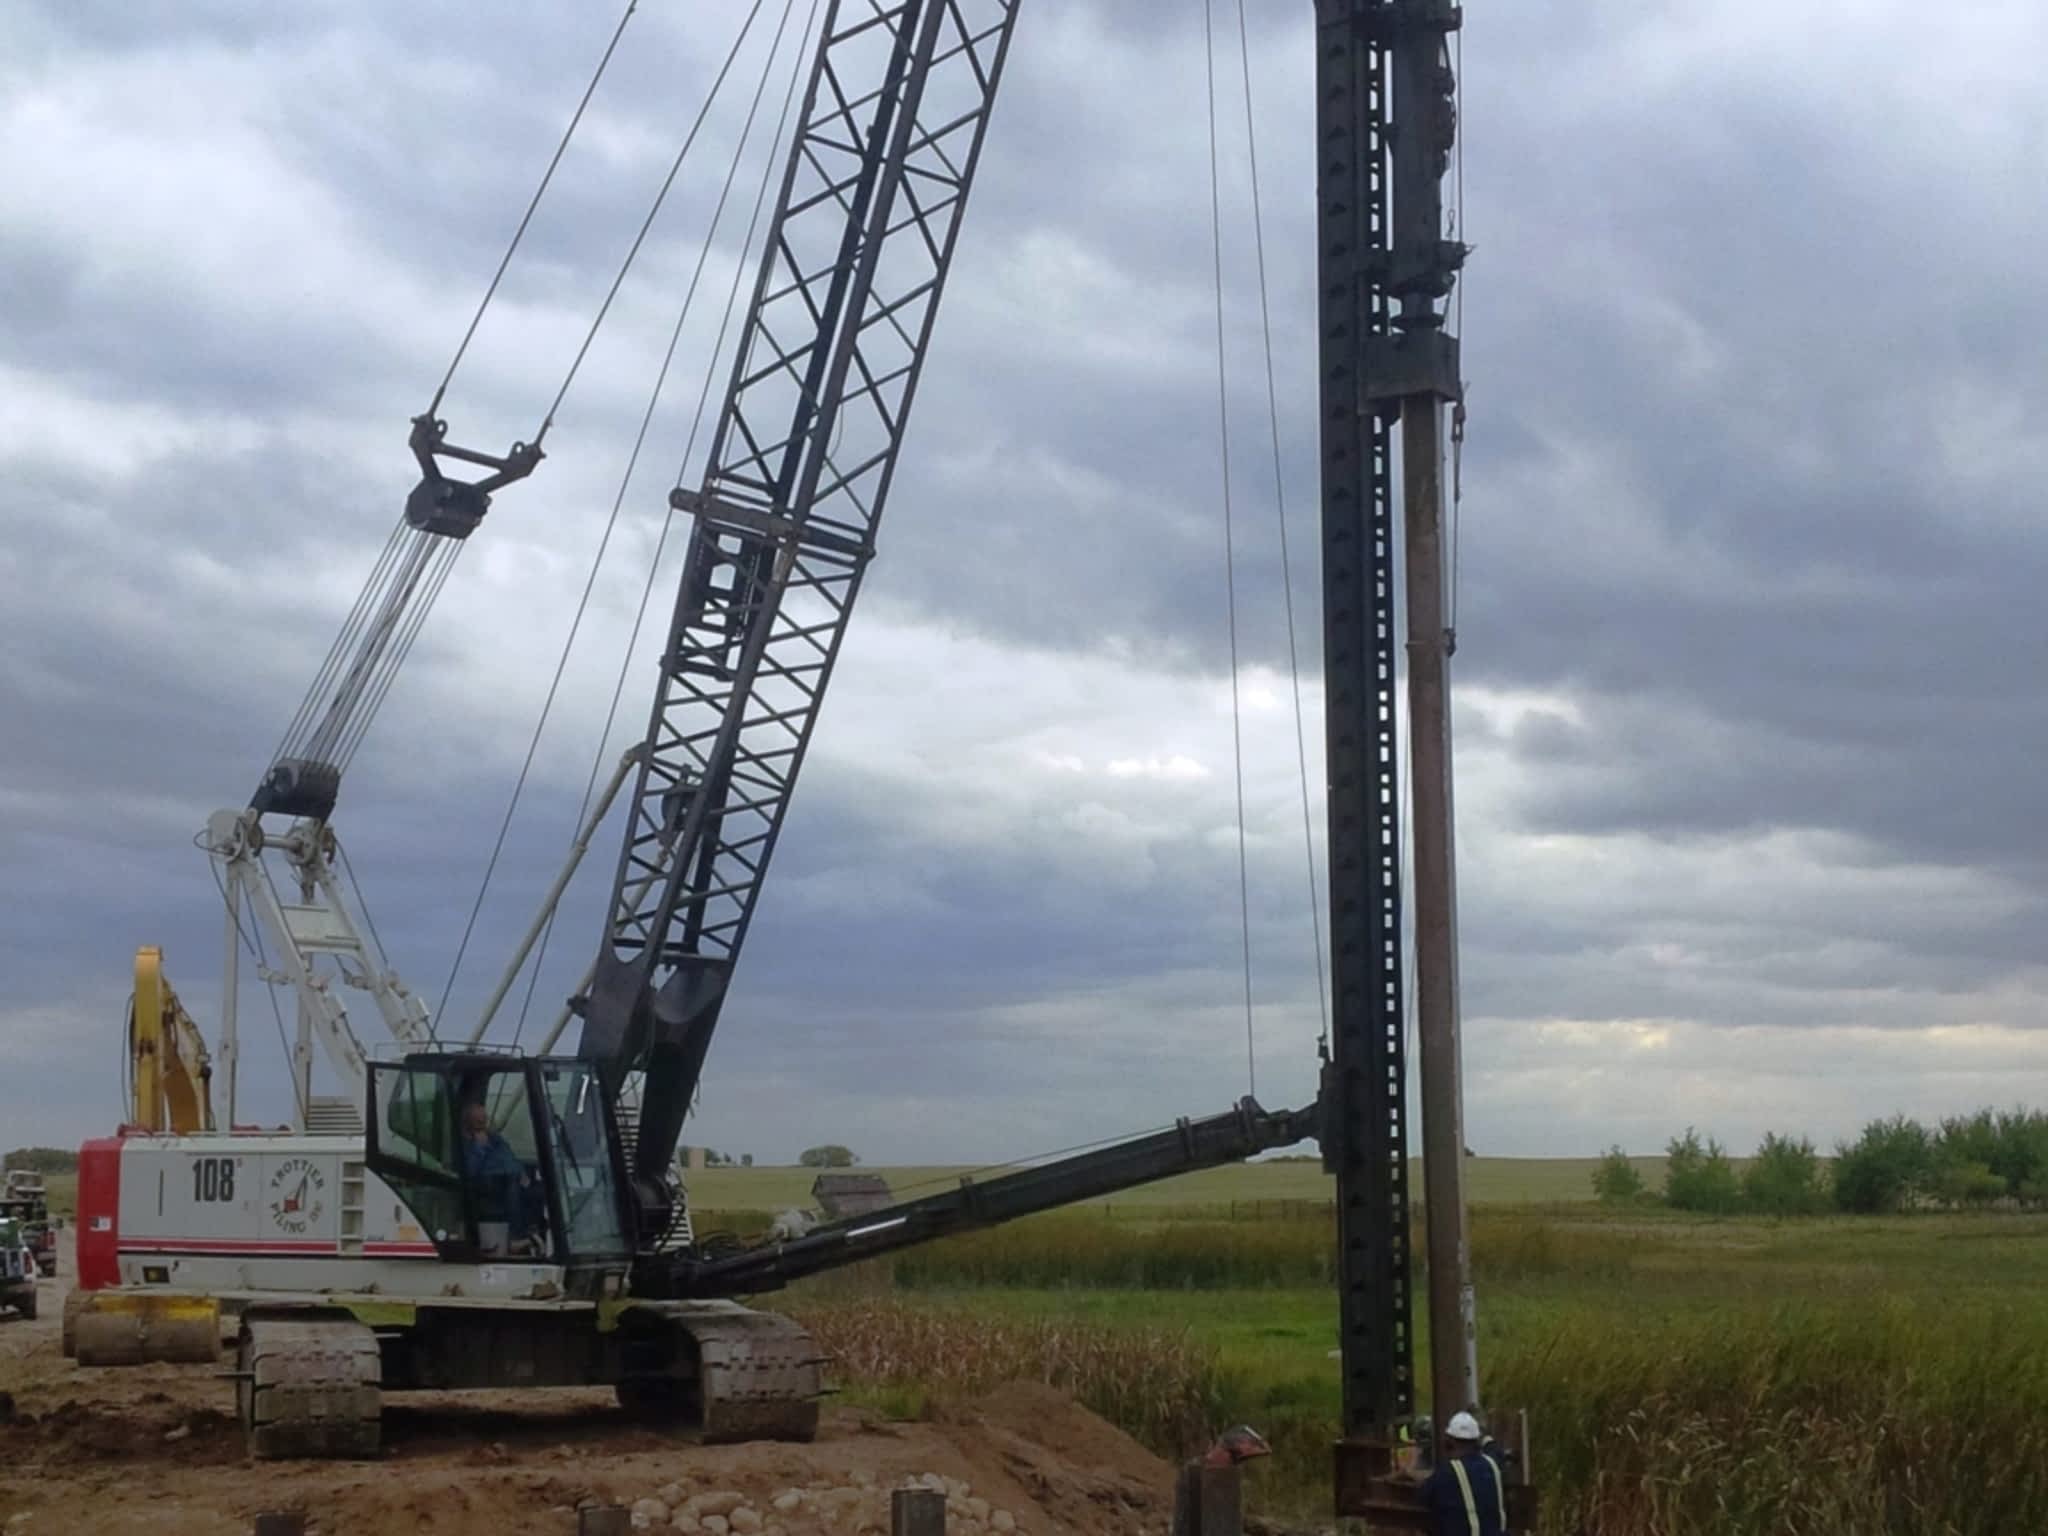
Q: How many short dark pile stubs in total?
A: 4